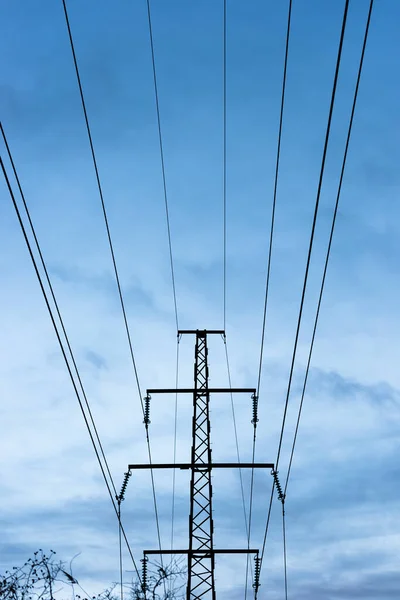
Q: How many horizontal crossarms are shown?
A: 4